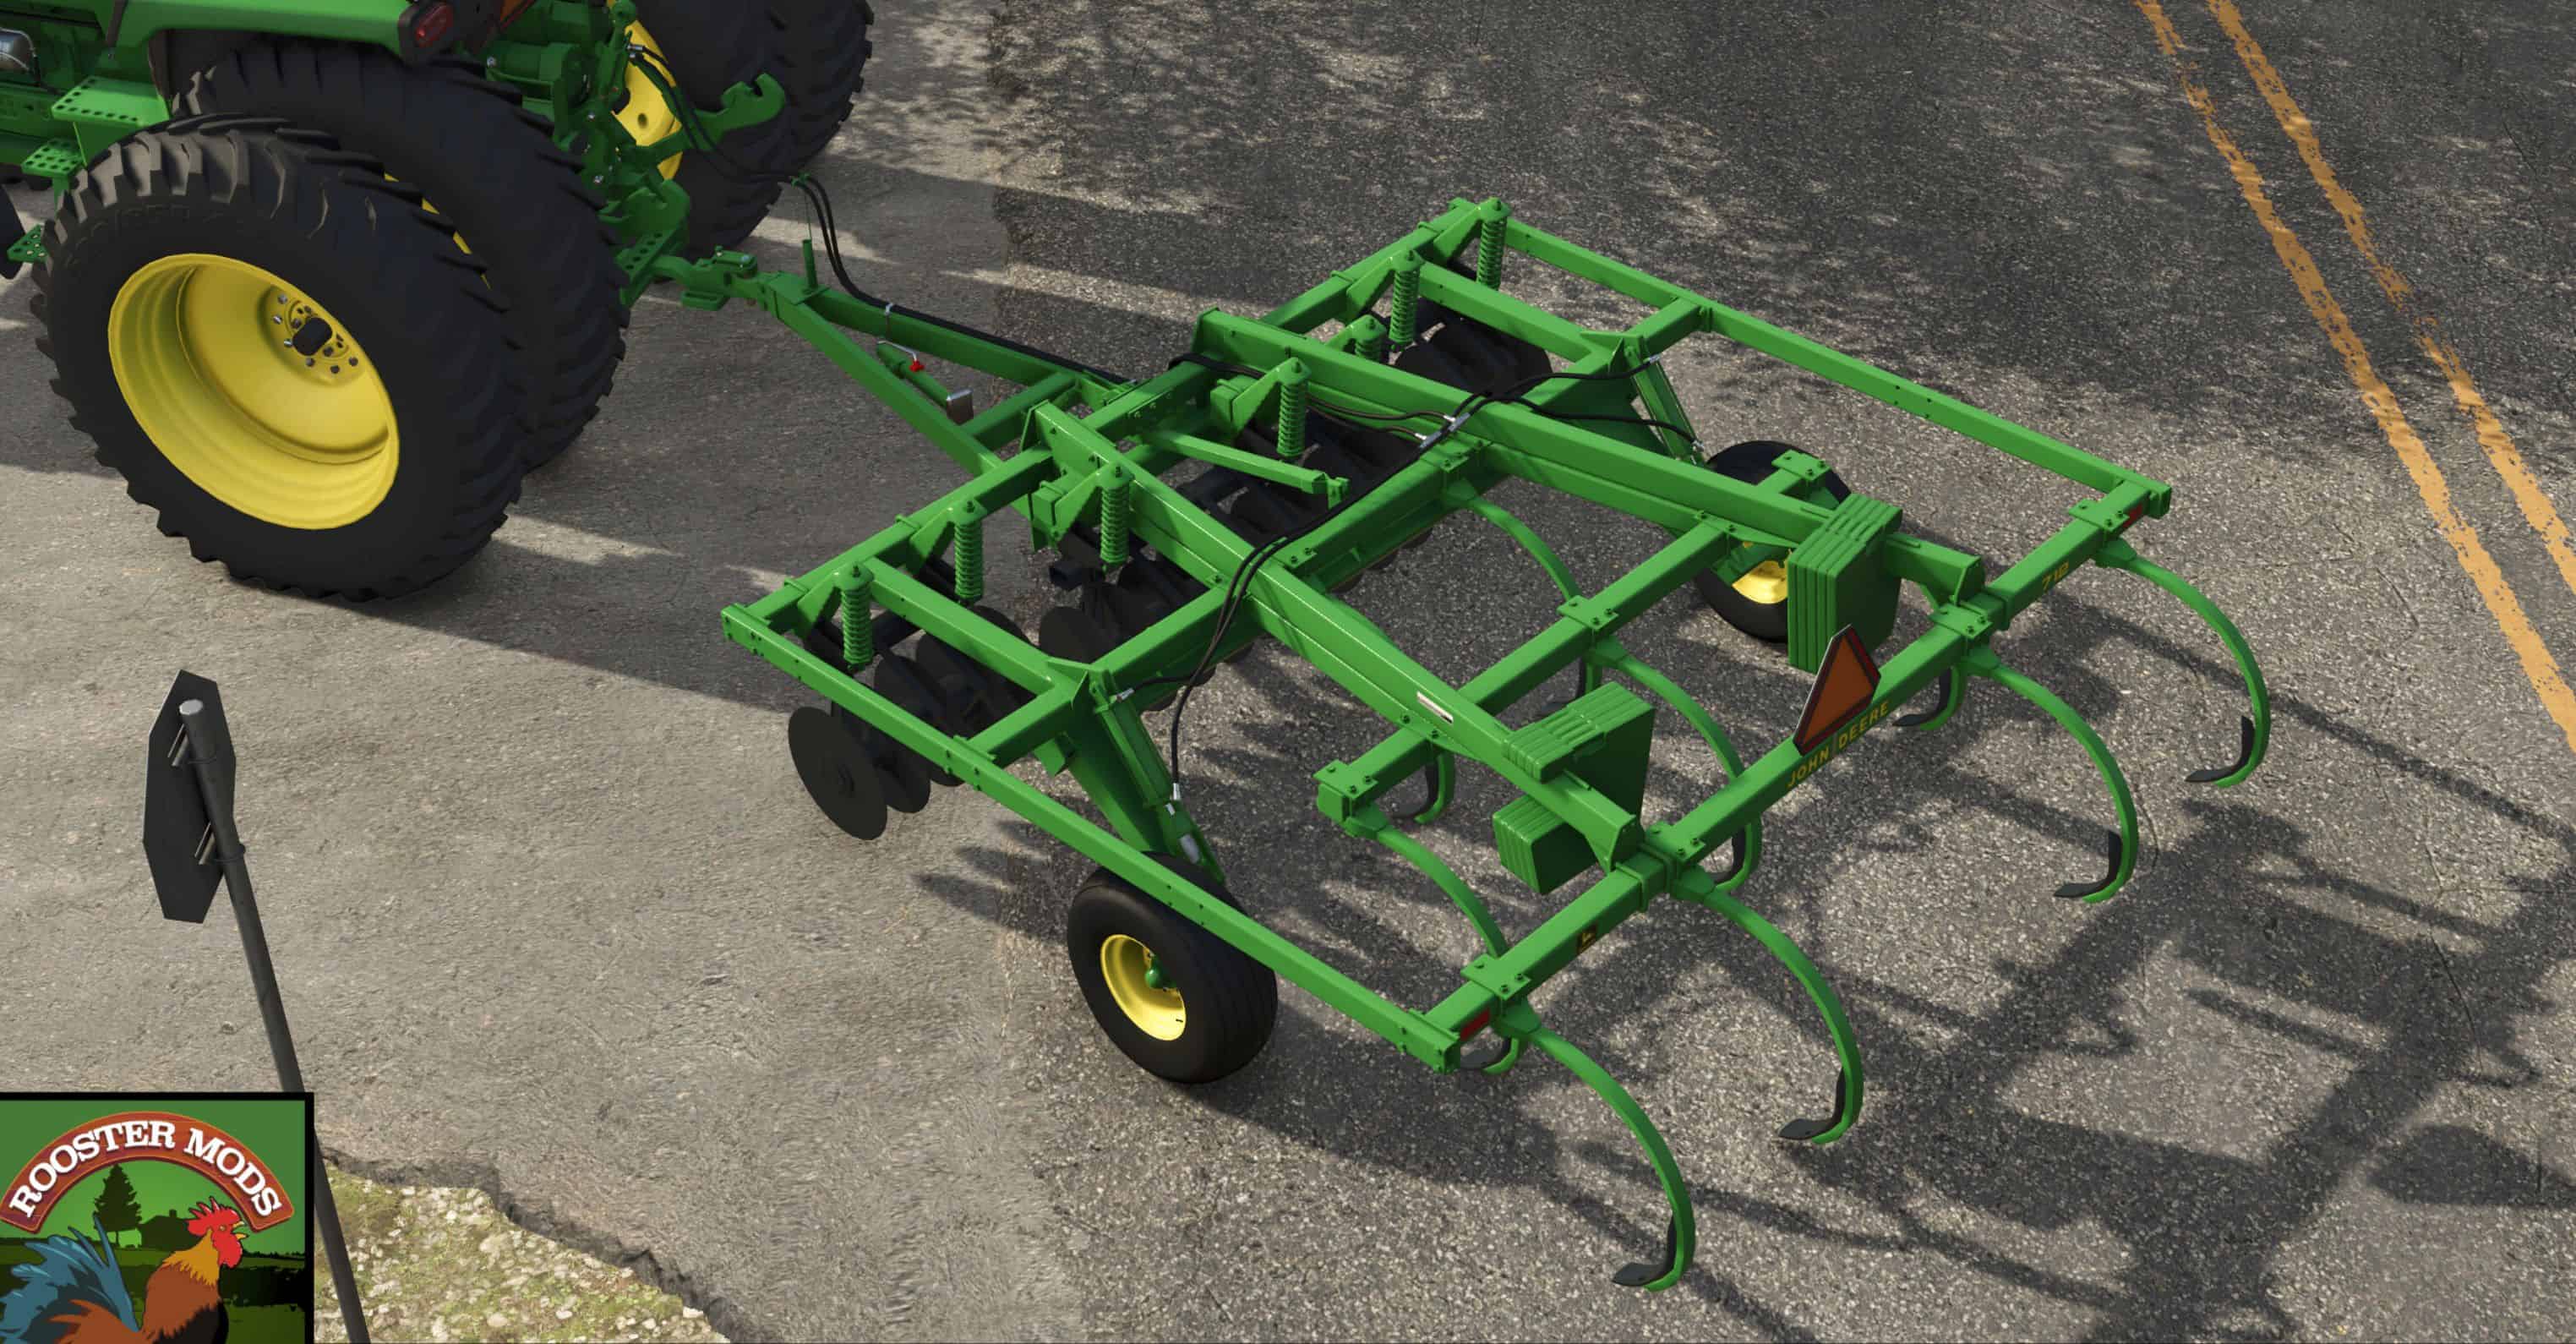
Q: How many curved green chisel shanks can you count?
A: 9